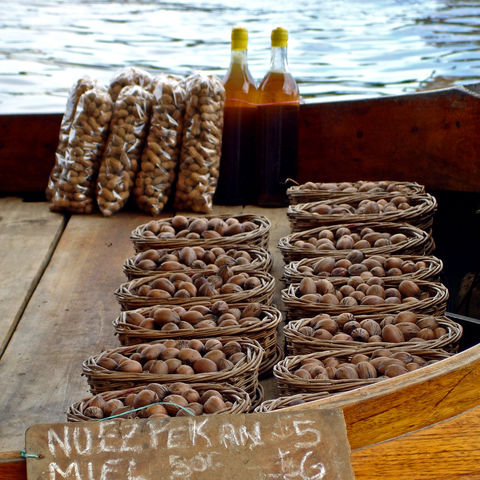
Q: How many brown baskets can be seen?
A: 14